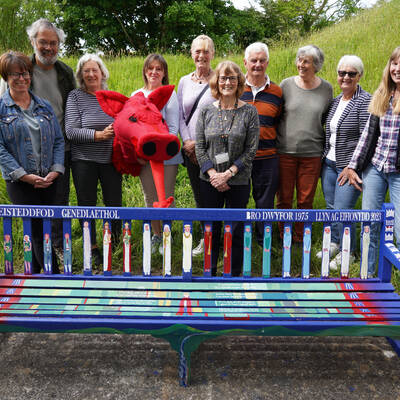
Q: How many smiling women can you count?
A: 8